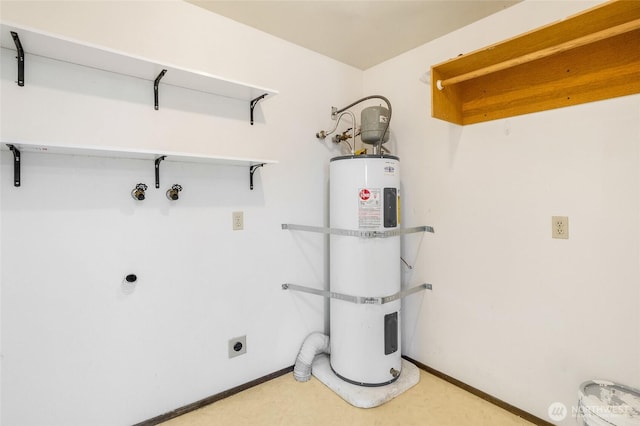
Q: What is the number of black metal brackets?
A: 6